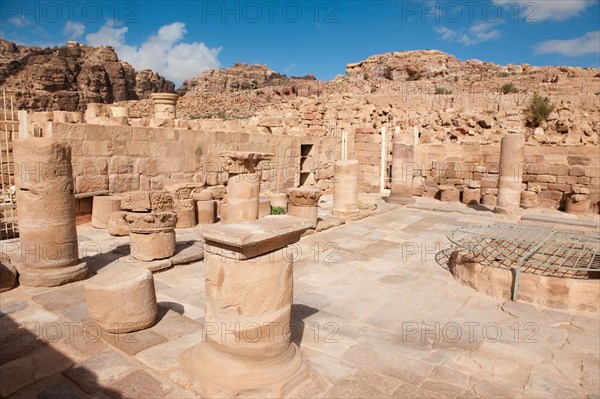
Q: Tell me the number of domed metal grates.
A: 1